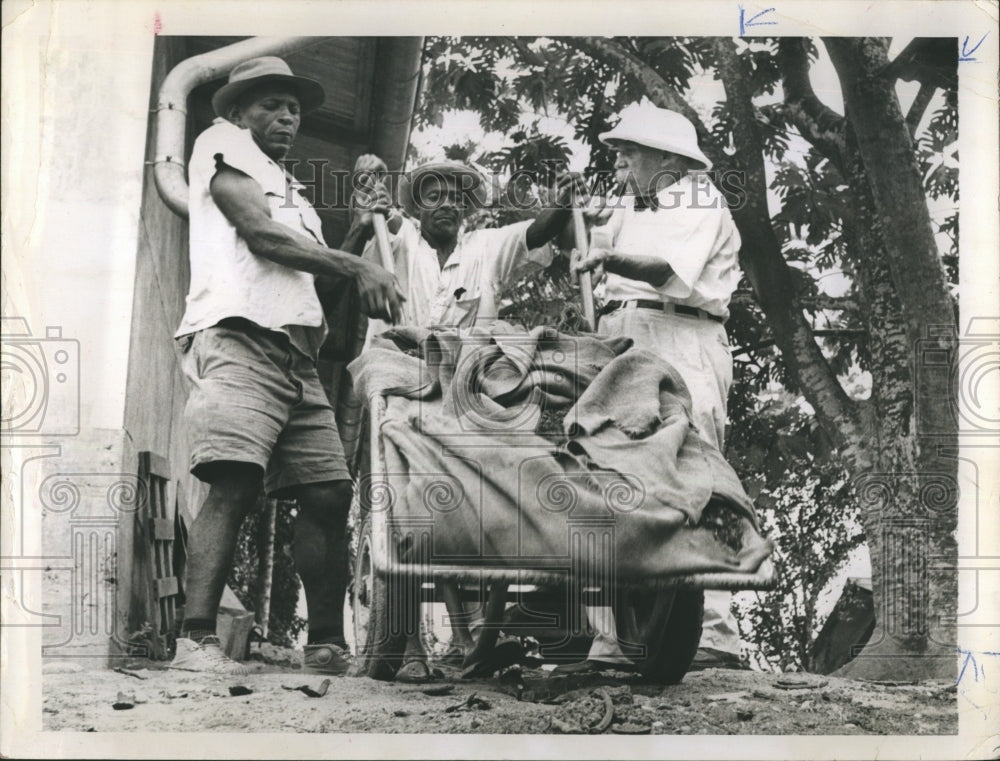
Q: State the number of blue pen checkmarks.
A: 3